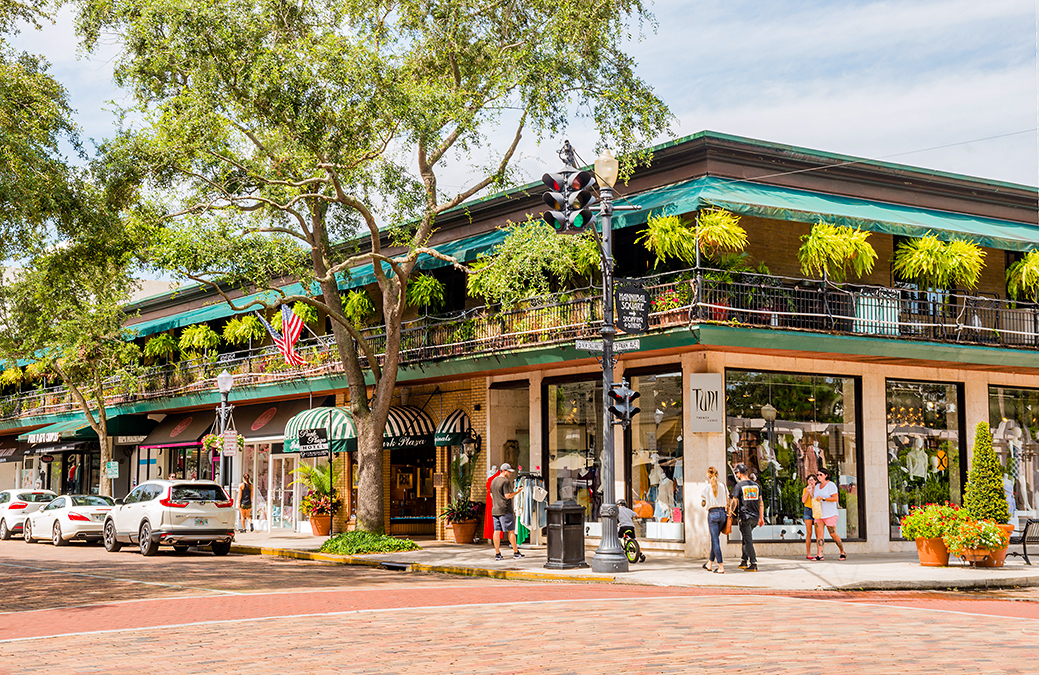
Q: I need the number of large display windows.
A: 5